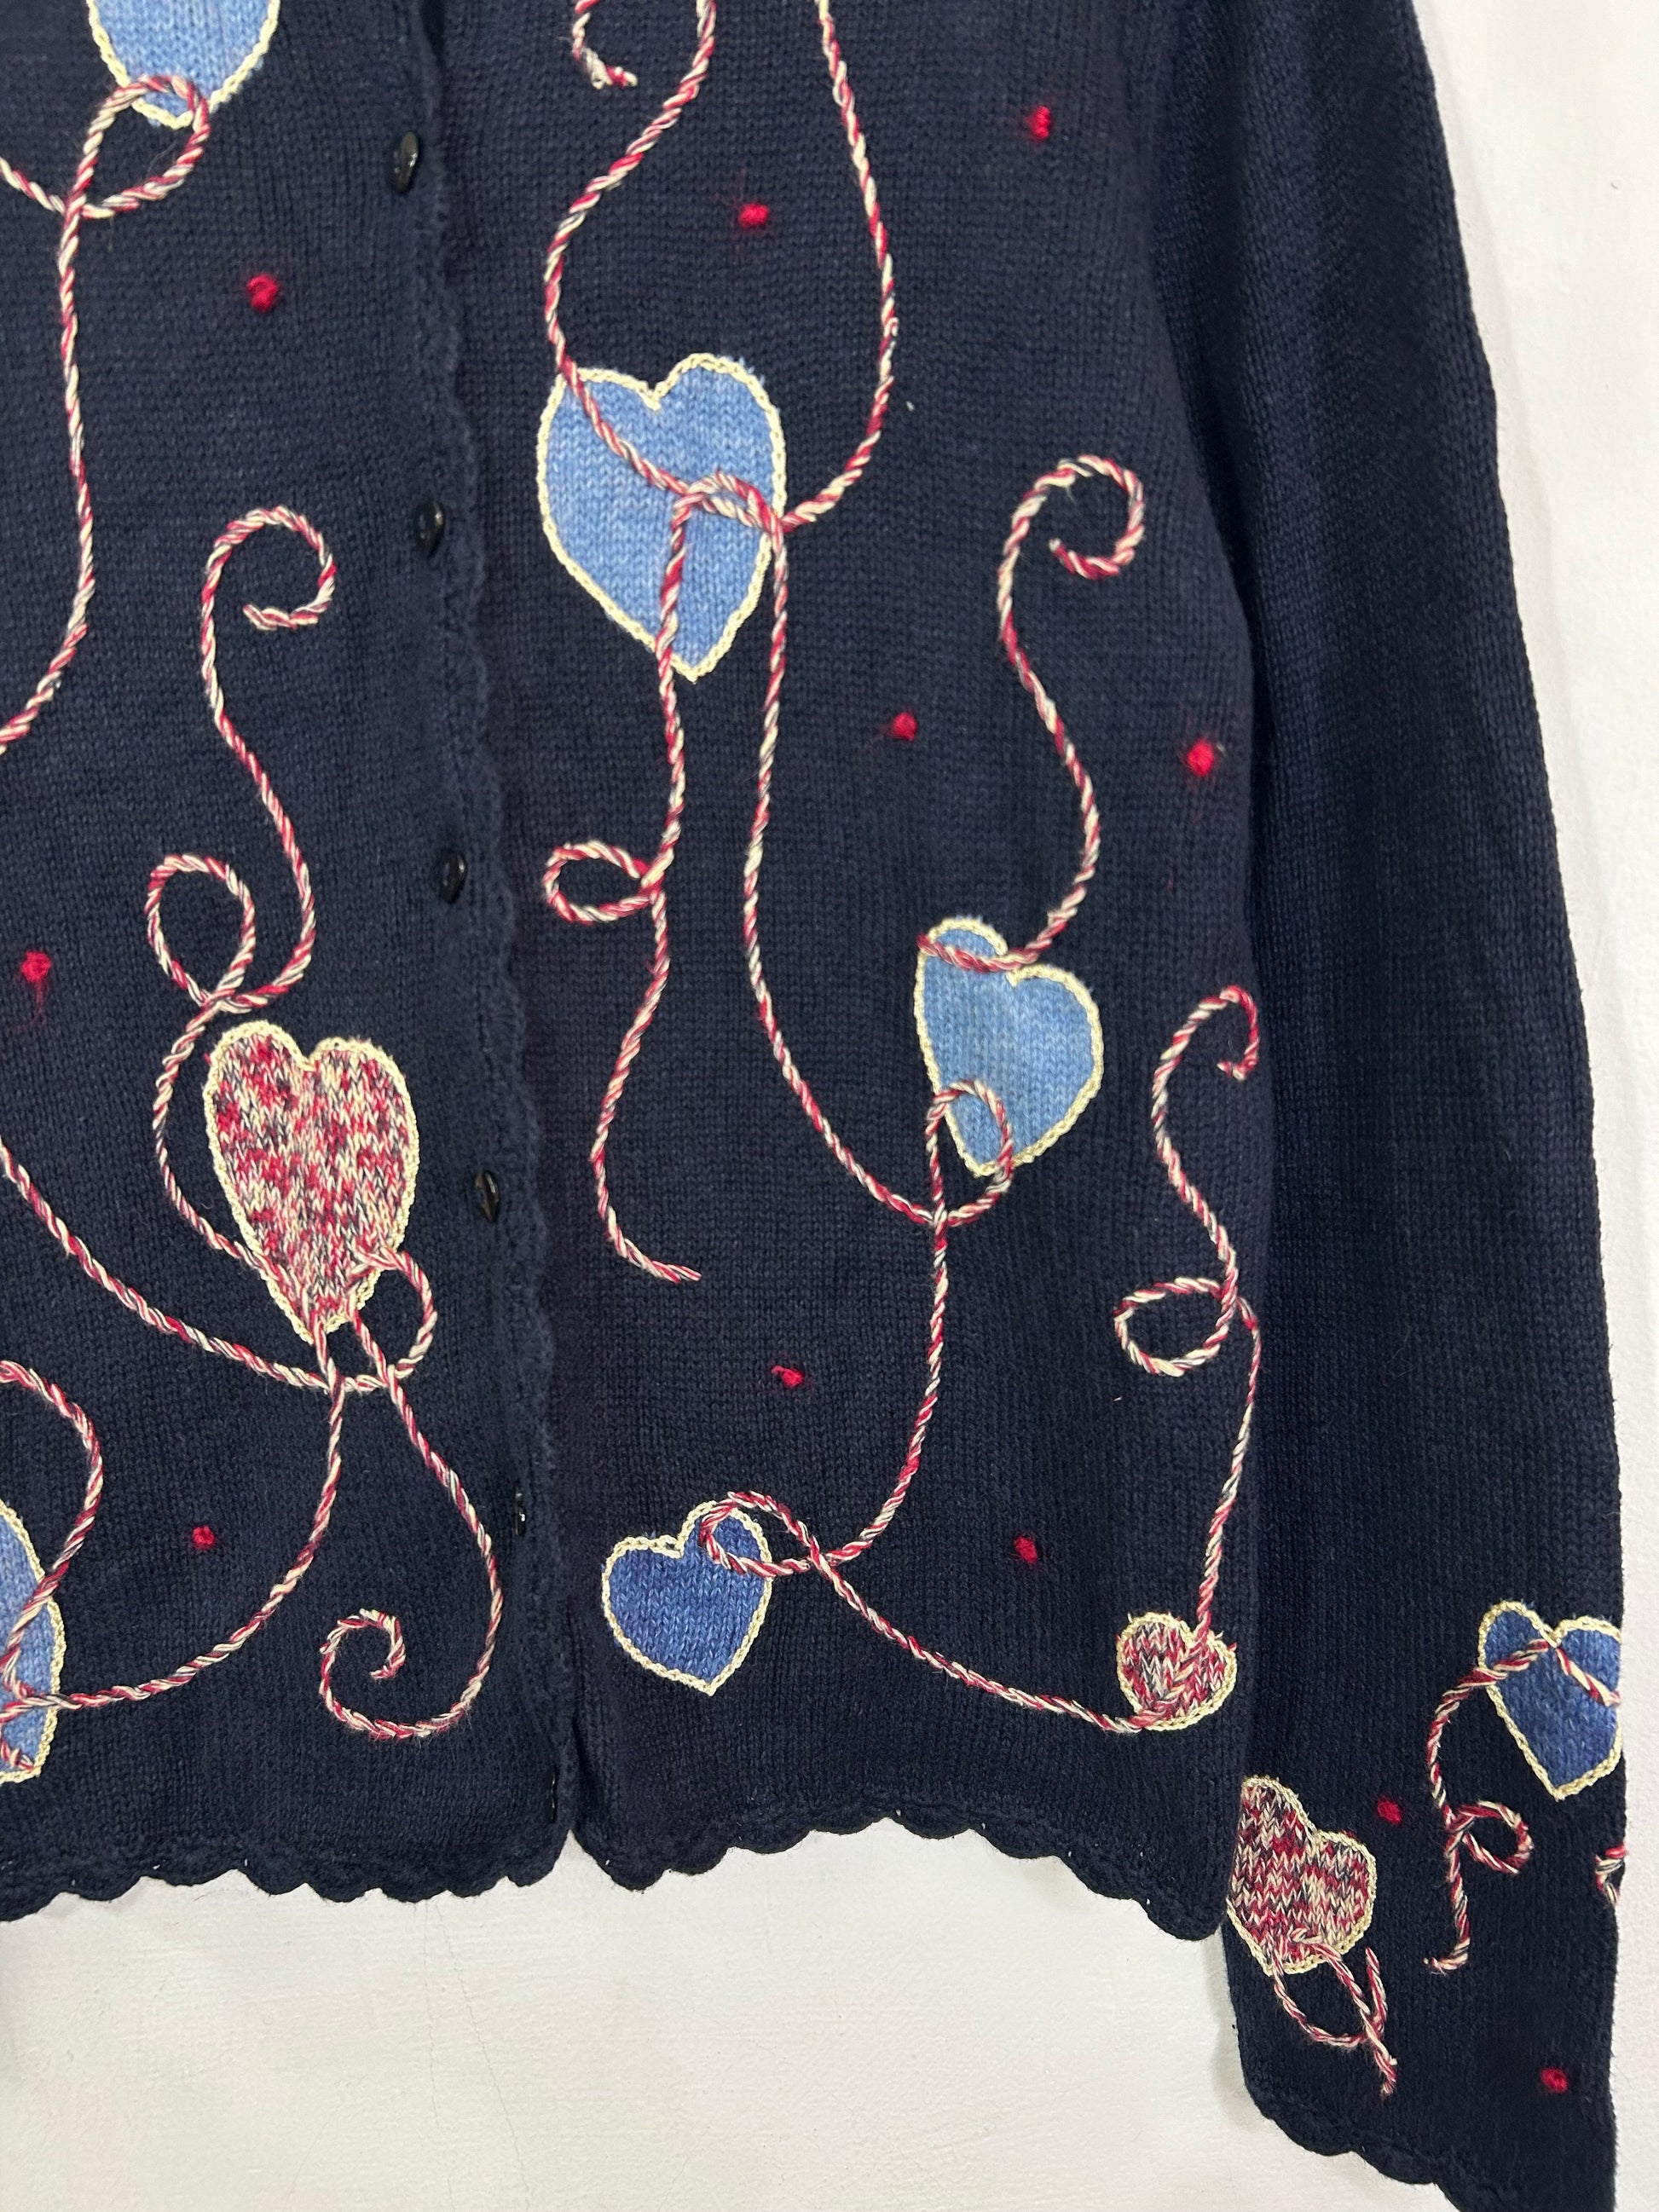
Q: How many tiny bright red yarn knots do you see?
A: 11